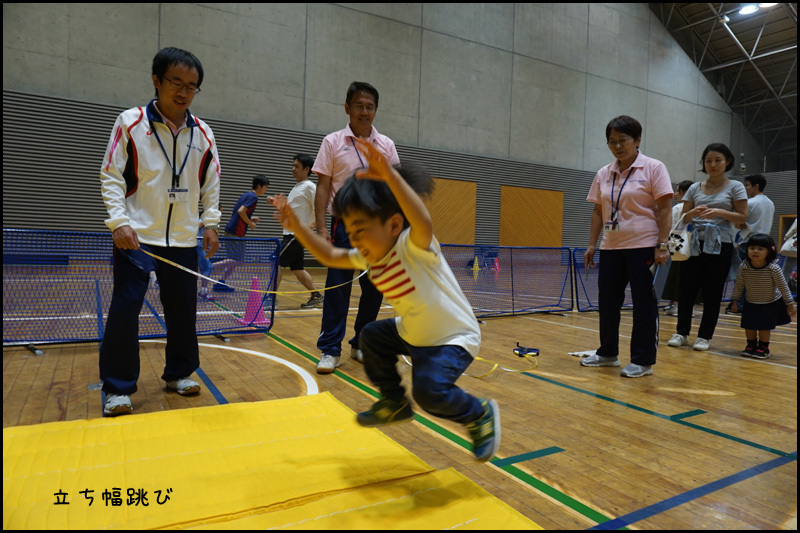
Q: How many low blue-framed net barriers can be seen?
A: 3